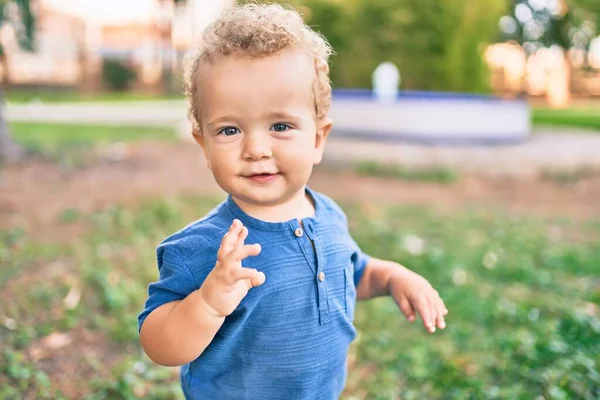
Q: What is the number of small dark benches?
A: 0